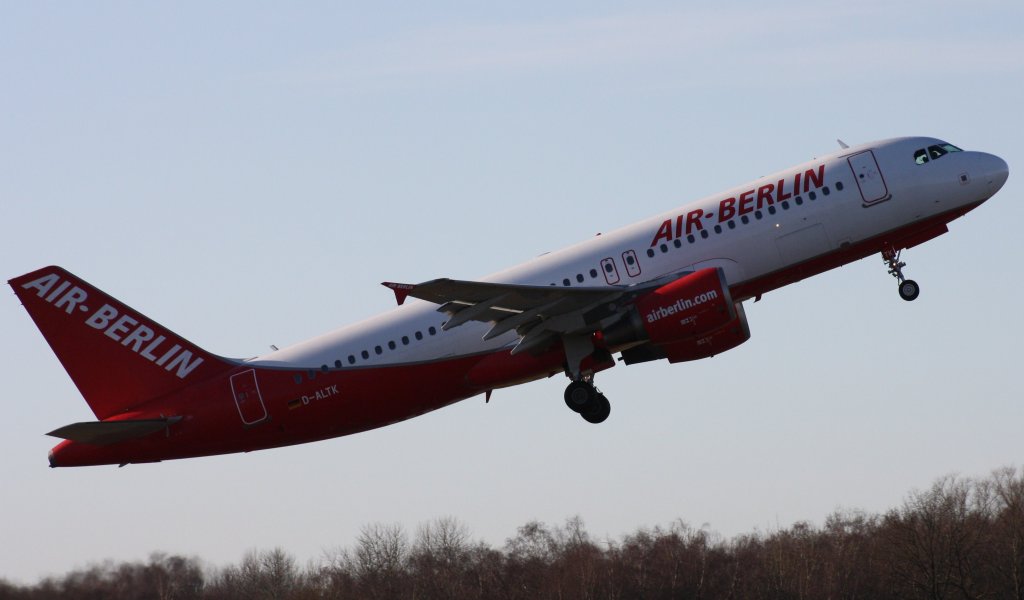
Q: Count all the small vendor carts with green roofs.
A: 0